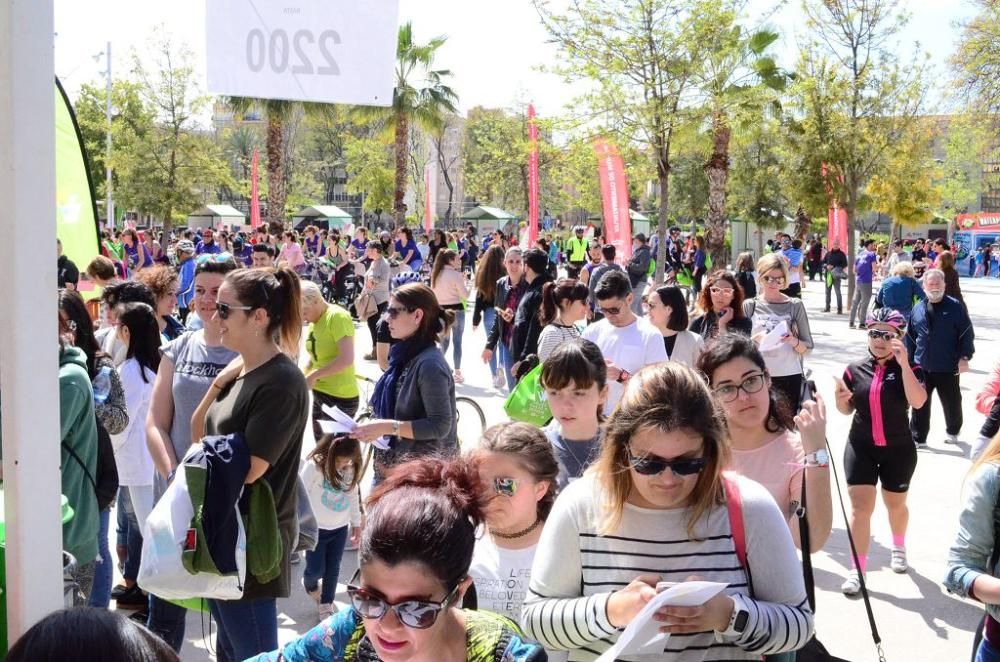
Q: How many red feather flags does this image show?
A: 5